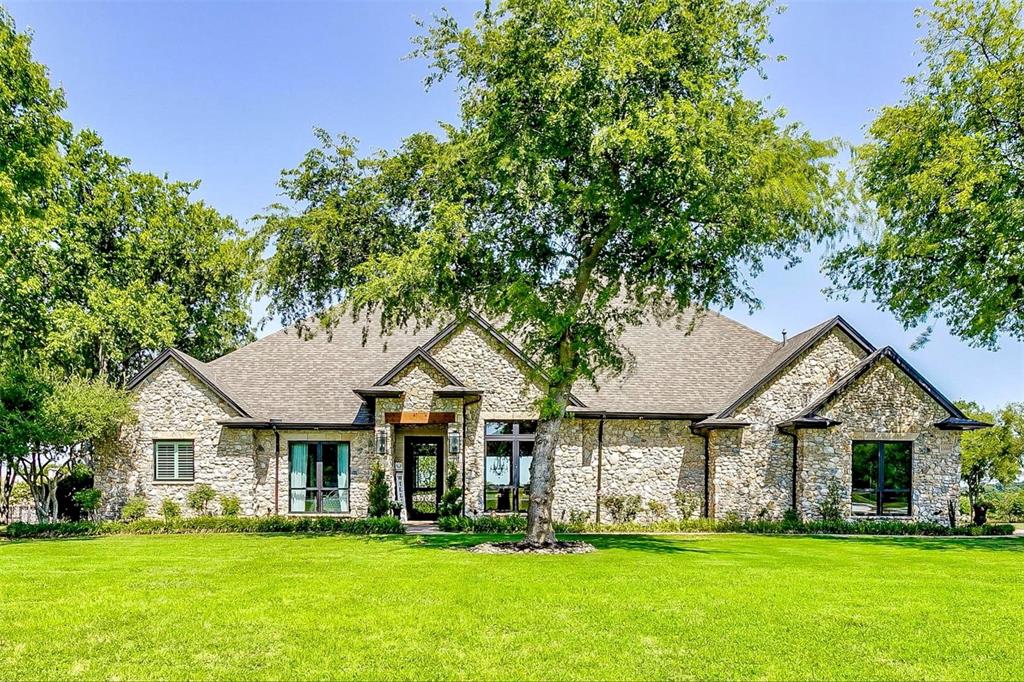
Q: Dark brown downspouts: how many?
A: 5